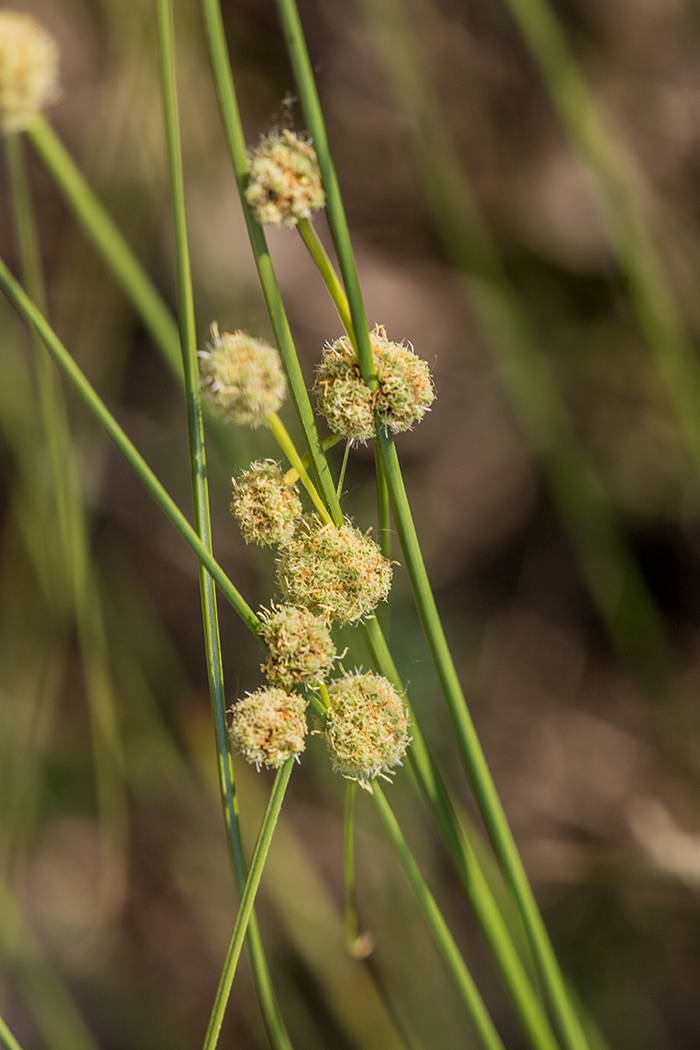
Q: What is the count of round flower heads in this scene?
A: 9